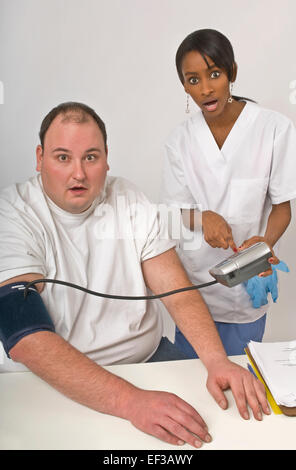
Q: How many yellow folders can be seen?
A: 1